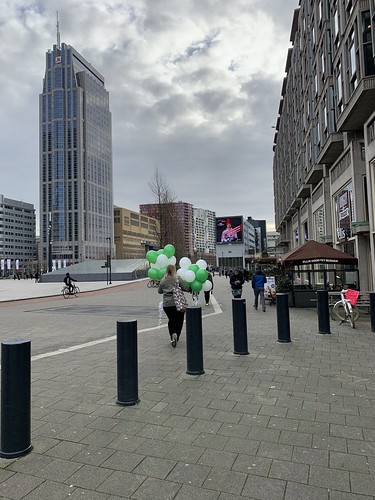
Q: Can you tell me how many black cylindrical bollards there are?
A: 7